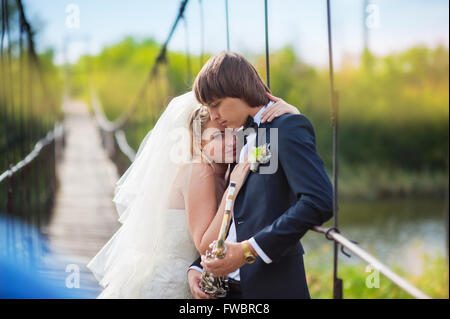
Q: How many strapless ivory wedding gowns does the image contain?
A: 1